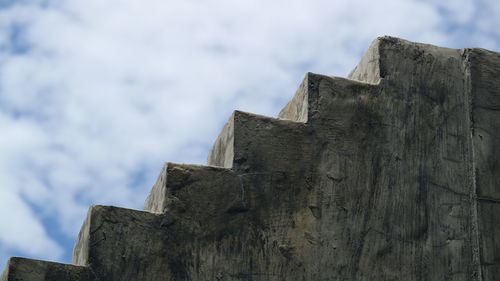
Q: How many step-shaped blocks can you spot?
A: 6